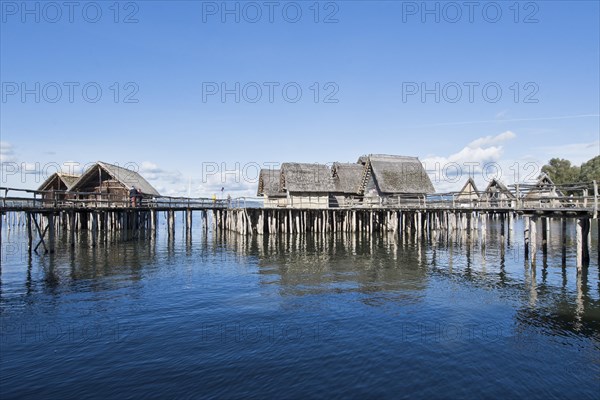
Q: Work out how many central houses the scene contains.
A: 4